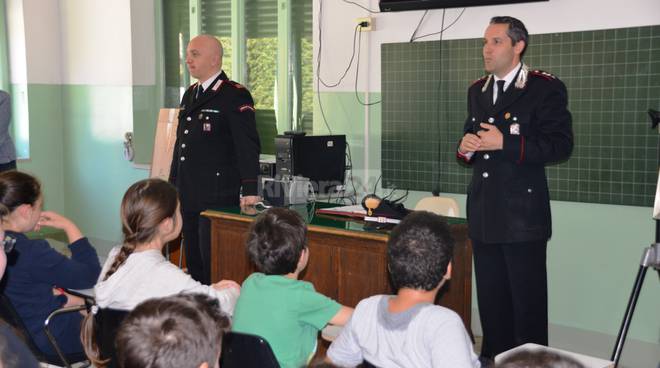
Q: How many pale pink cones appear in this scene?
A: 0